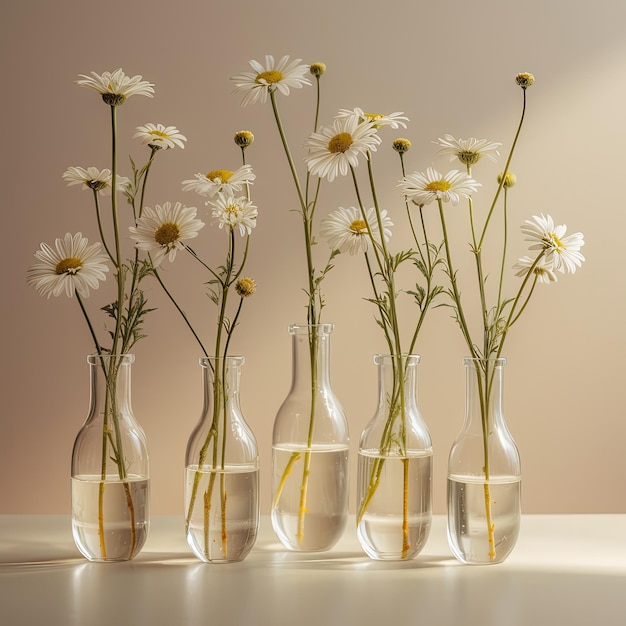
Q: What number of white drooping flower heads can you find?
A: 15